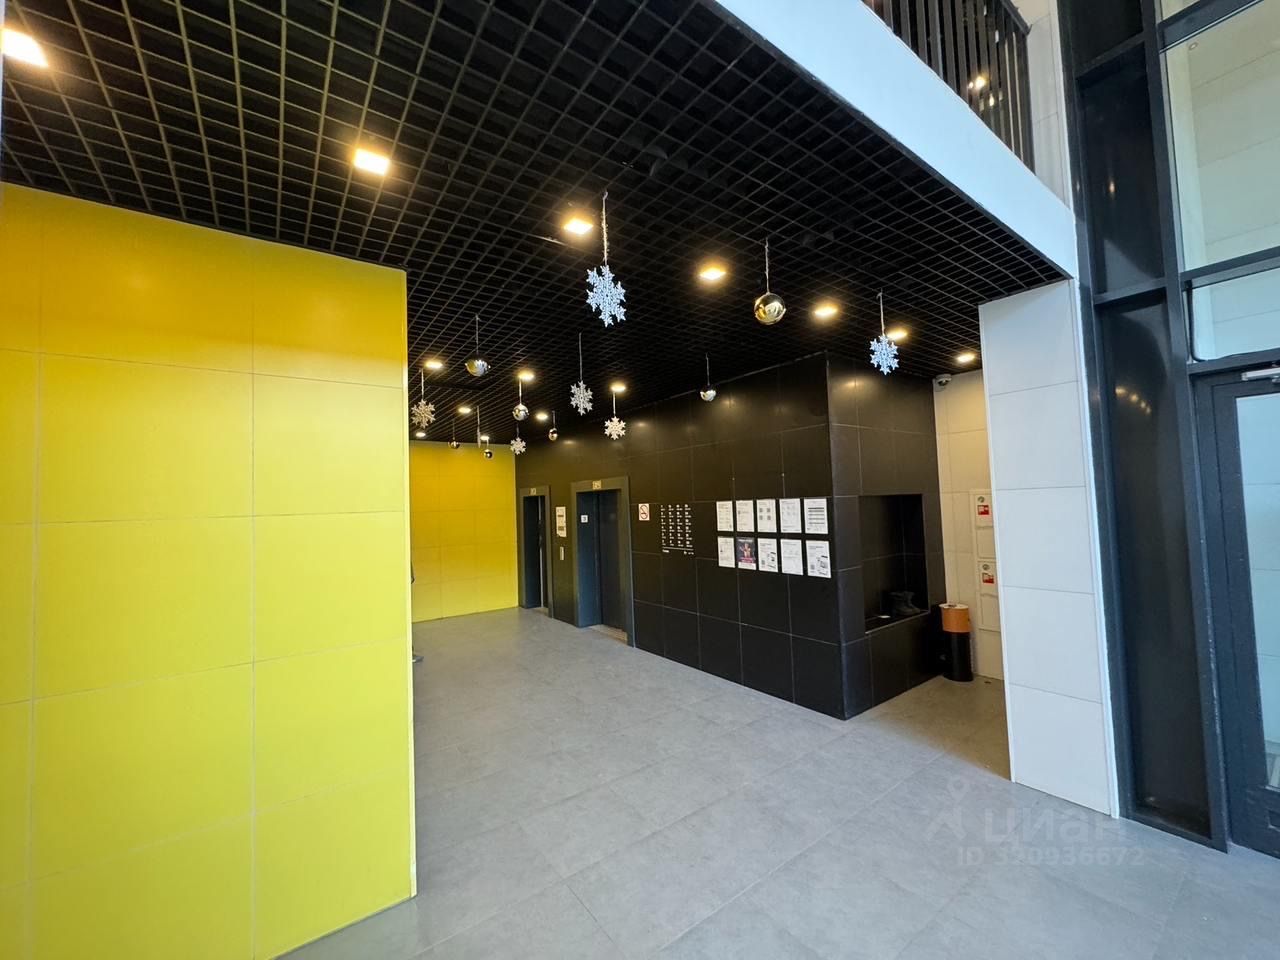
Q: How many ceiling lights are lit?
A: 14